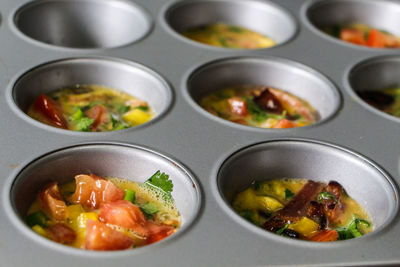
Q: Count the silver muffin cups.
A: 8